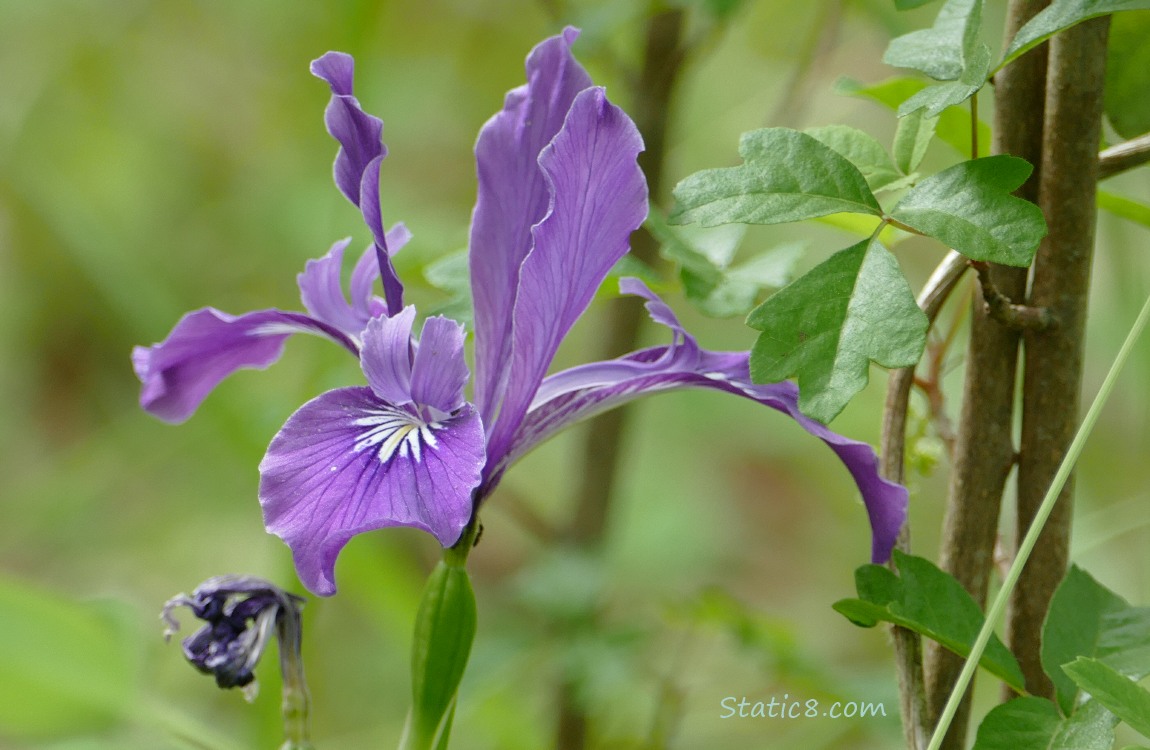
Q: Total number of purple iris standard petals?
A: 3